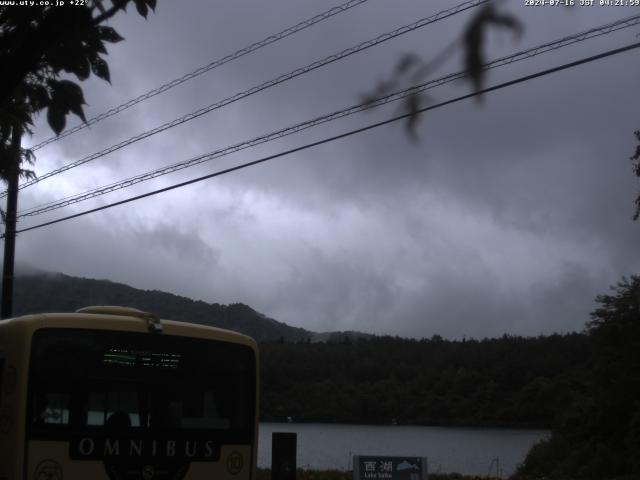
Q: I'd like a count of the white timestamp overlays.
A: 1